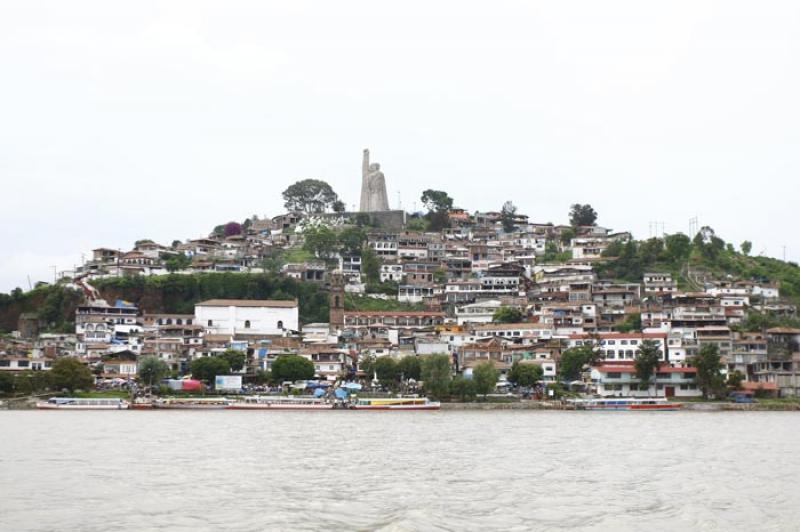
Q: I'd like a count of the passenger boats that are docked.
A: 5